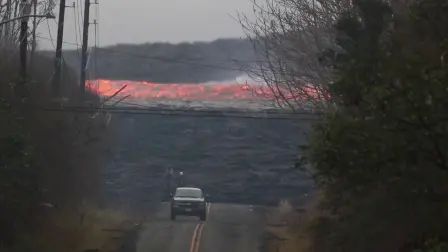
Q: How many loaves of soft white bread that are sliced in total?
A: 0